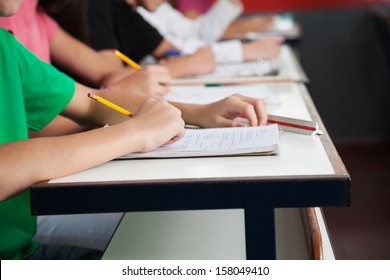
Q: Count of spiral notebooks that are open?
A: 1